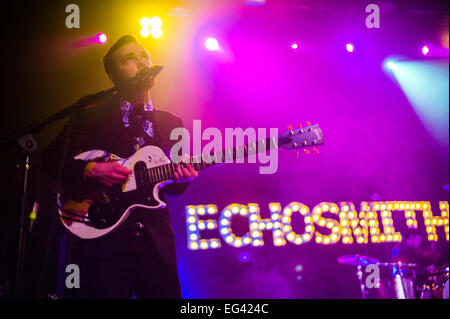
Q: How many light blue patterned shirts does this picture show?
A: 1